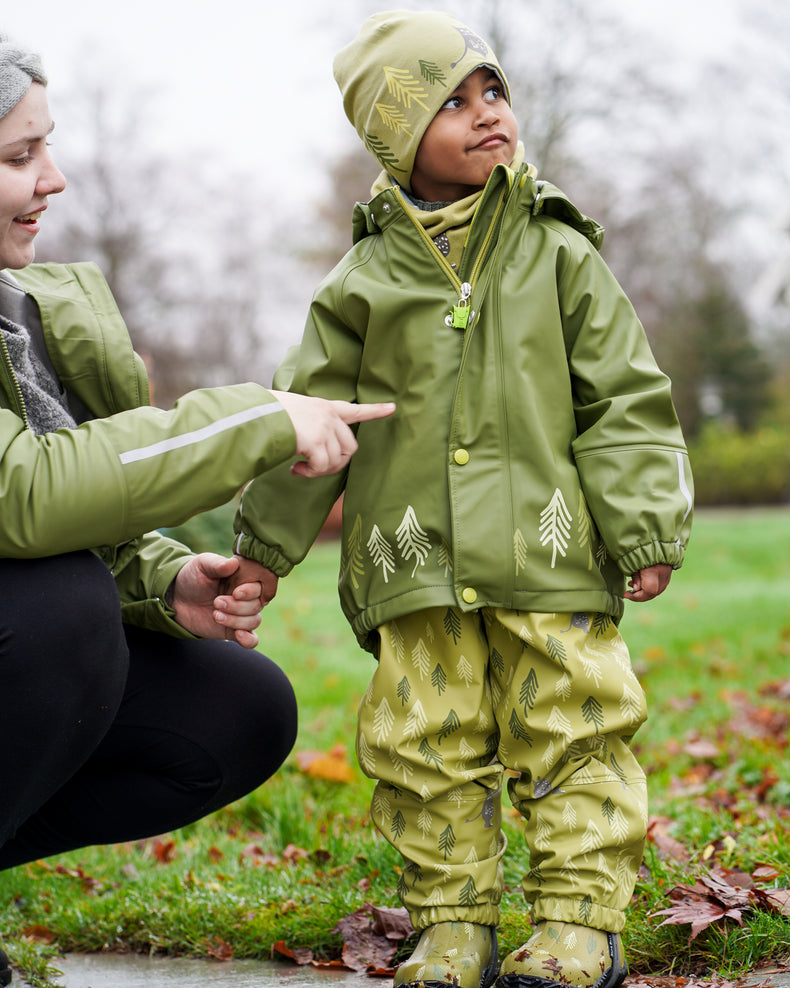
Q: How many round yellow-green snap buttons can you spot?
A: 2